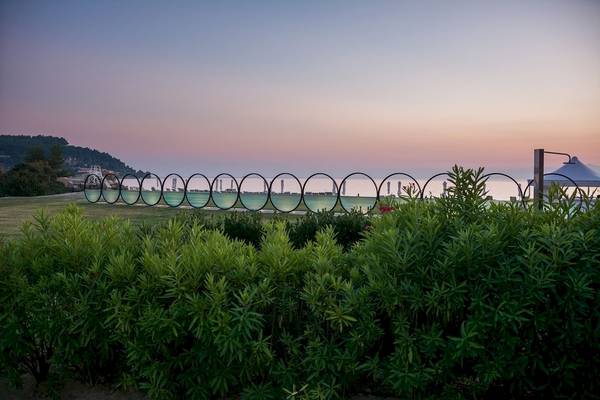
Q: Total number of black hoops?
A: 15